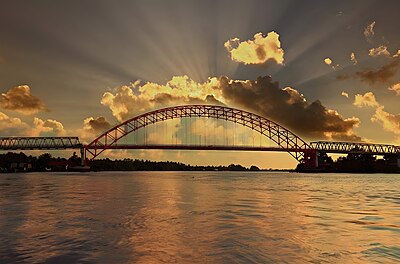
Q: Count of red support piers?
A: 2